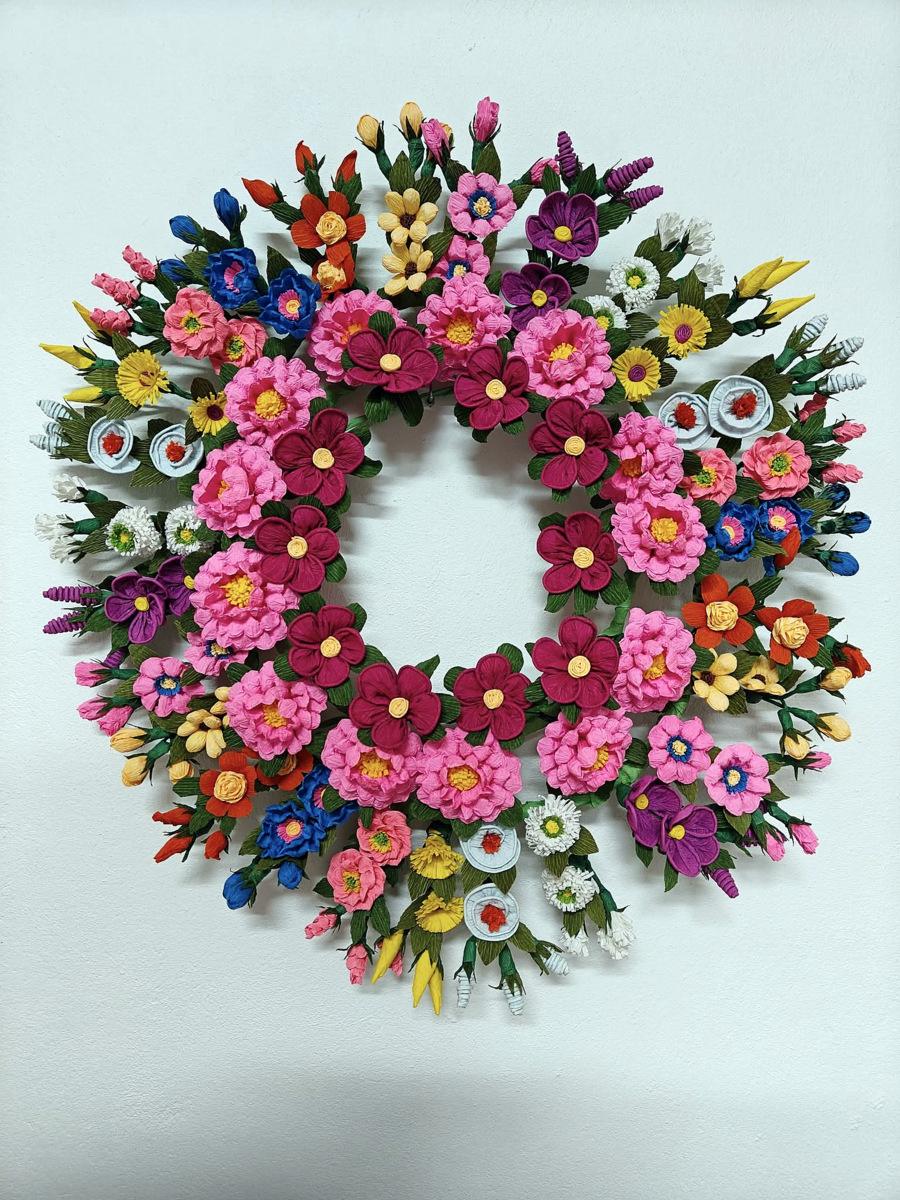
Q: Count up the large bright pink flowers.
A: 13